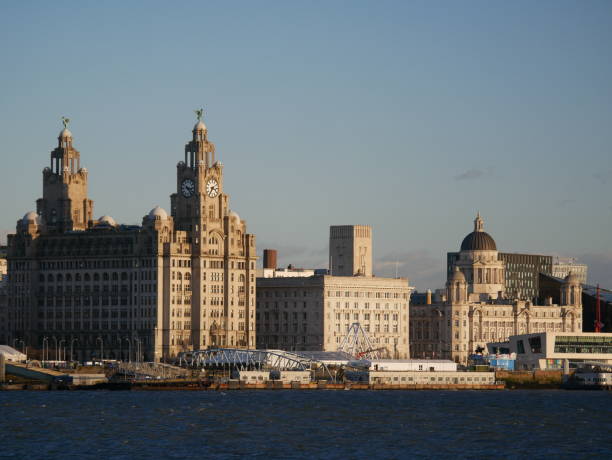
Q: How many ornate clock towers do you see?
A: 2